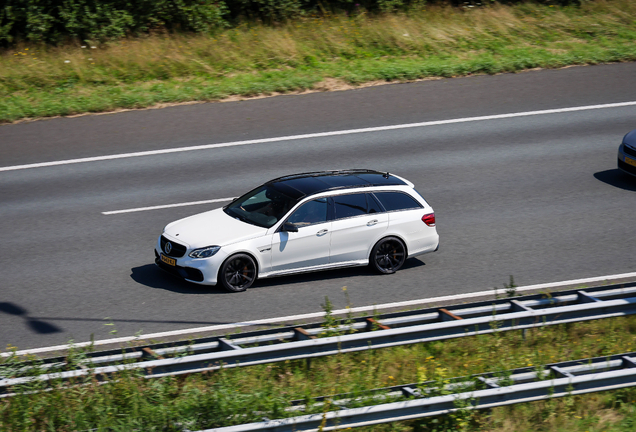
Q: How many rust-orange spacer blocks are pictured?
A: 4